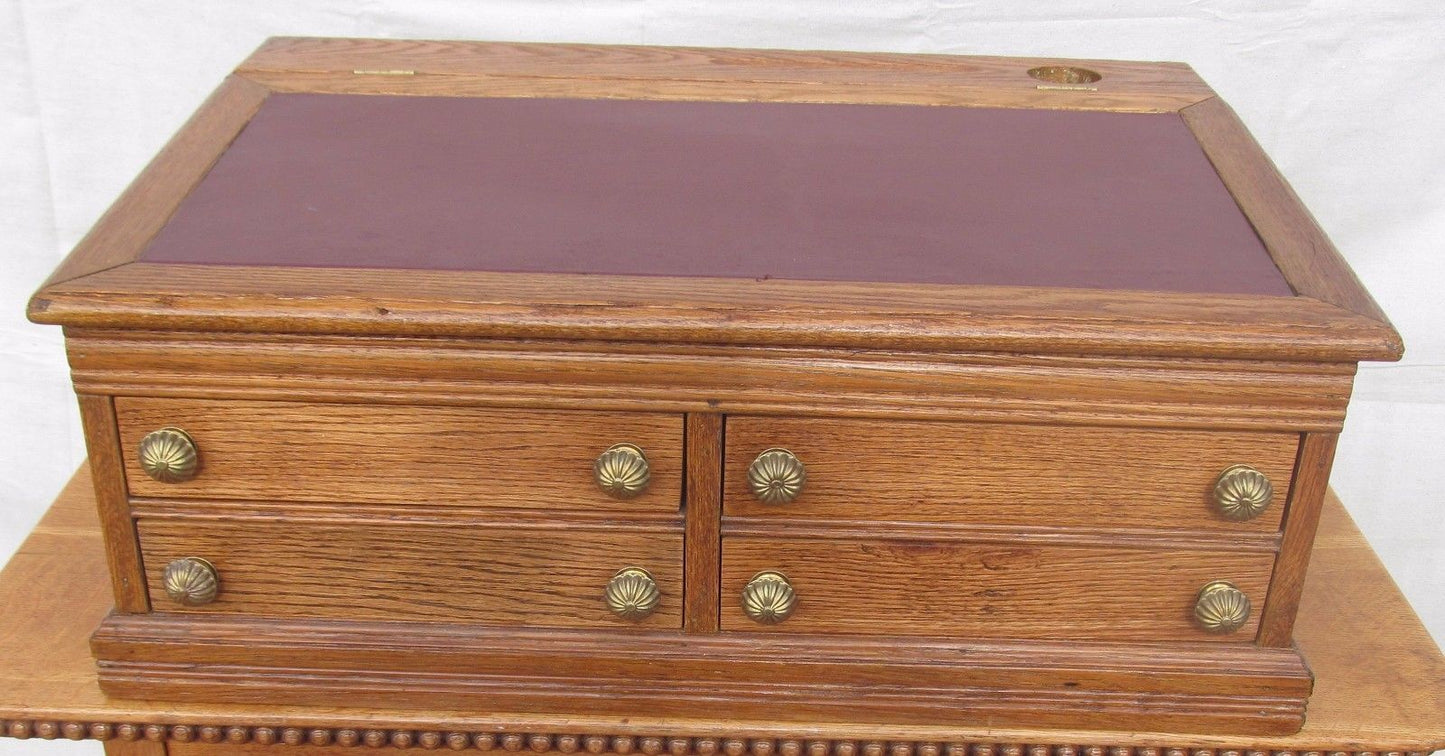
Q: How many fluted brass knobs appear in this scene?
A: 8